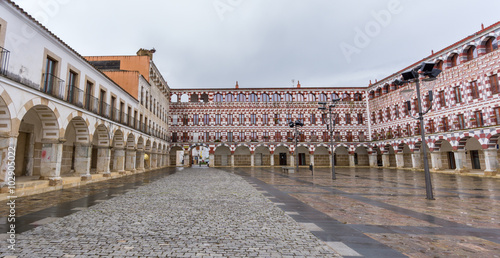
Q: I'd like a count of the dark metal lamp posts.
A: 3